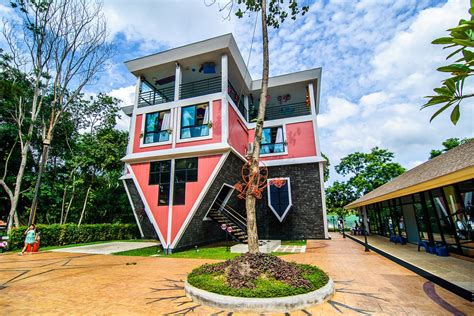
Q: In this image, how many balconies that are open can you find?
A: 2